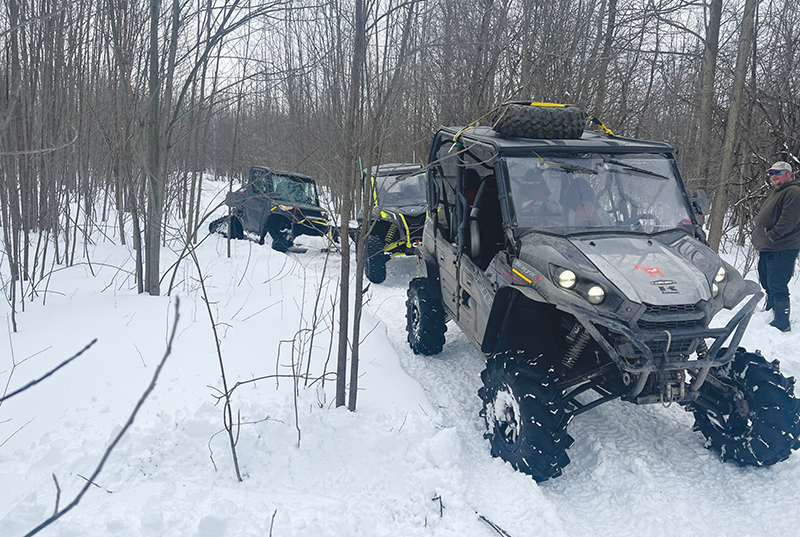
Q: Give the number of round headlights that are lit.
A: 4